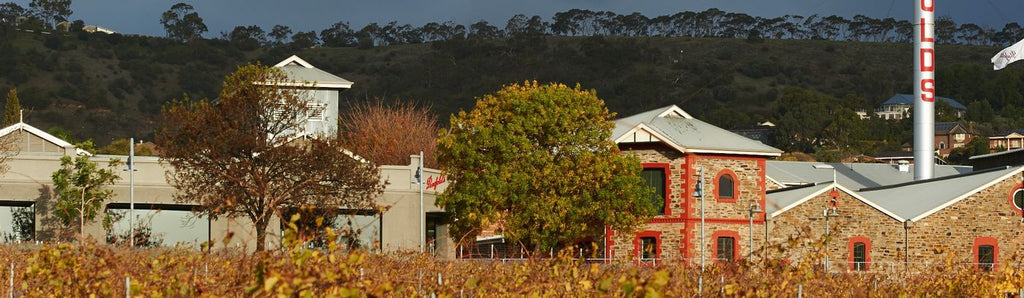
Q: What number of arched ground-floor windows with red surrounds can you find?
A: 4